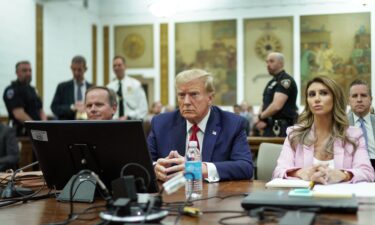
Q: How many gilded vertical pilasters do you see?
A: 4